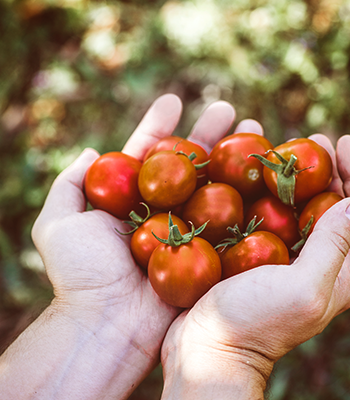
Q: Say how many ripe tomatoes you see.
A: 11